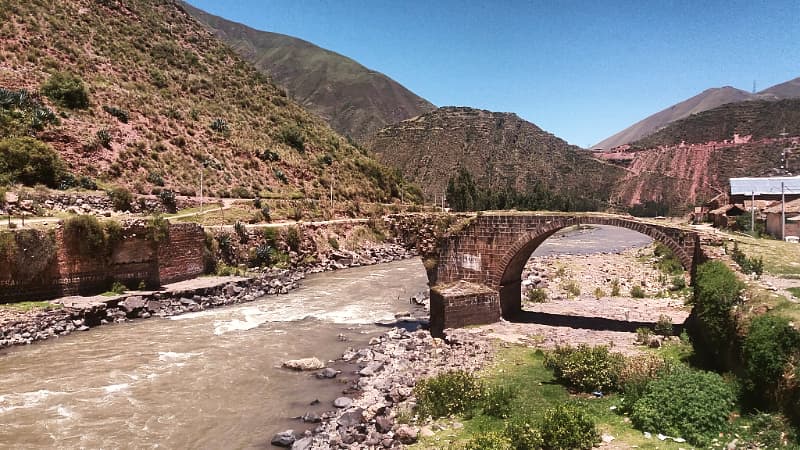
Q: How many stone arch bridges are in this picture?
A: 1